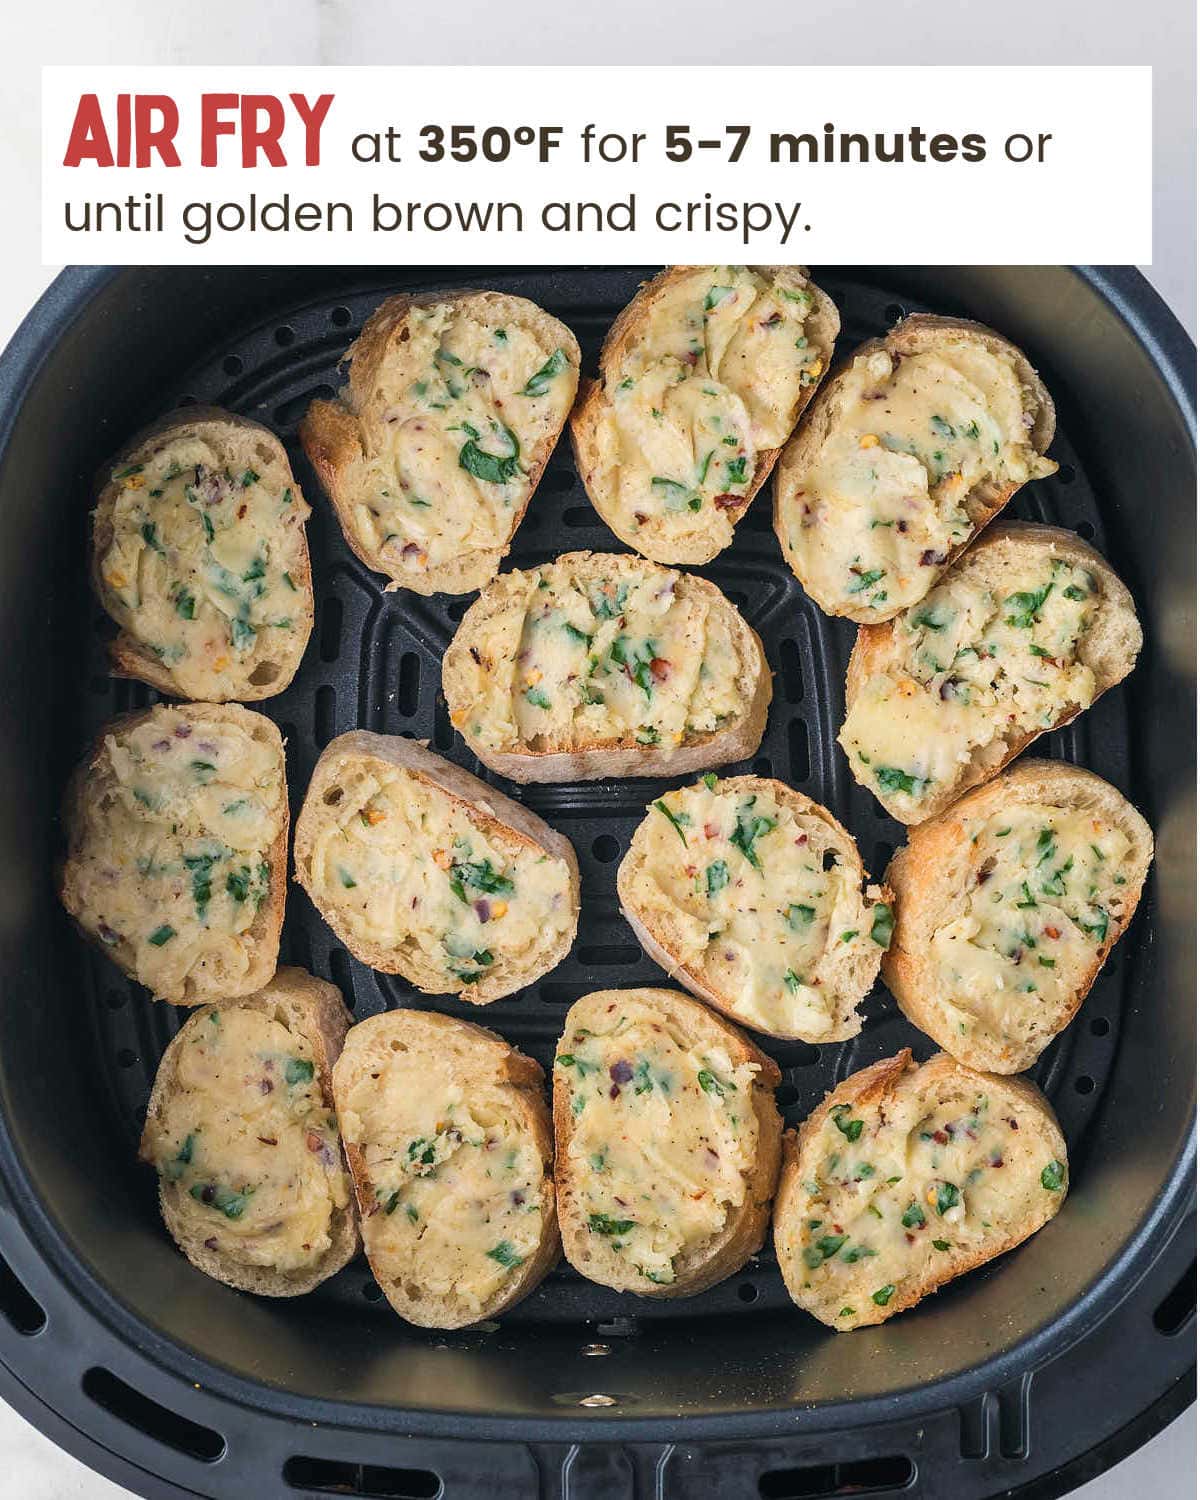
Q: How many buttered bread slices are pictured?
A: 14